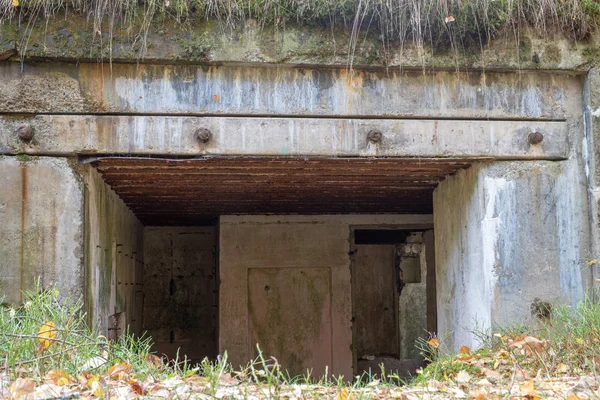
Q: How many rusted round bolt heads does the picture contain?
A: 4